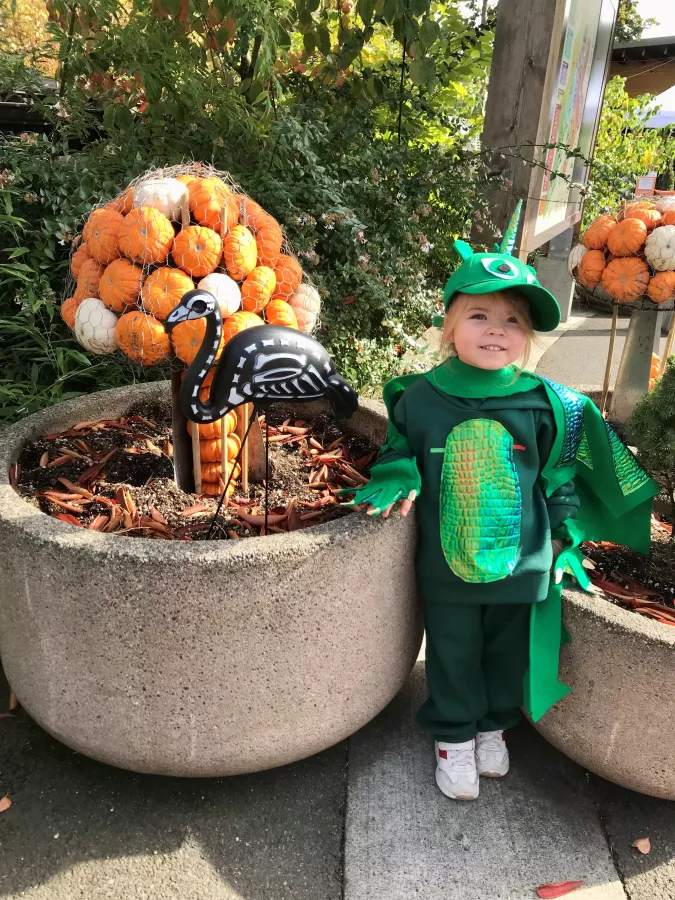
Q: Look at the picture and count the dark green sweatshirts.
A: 1